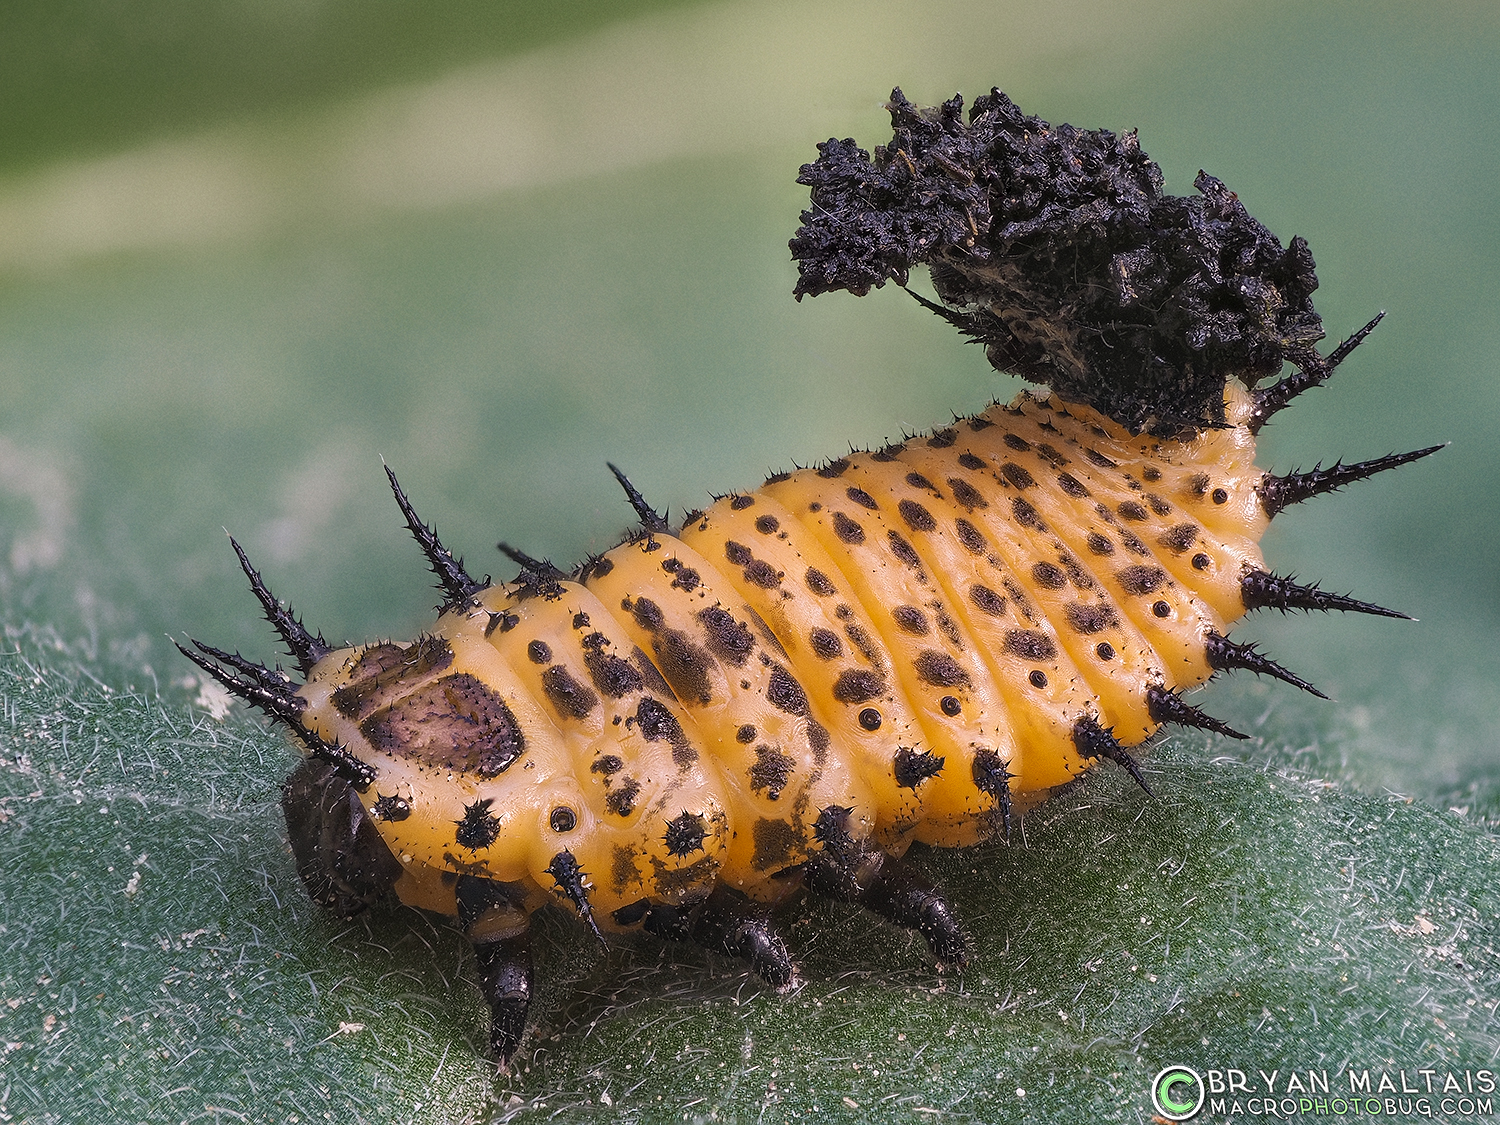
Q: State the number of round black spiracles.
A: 8